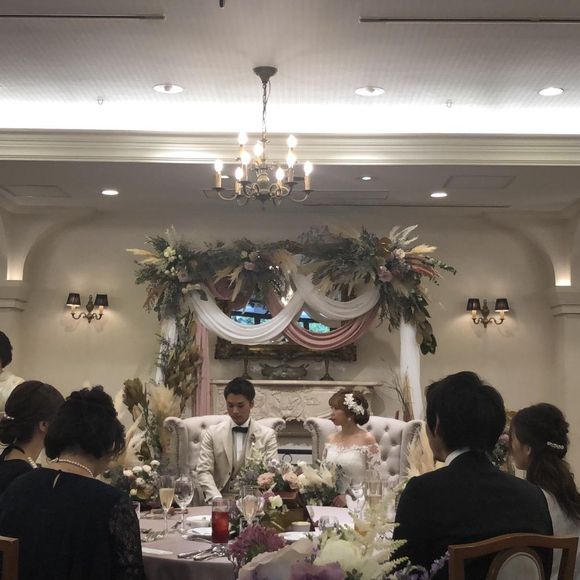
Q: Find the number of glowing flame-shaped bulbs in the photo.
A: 9